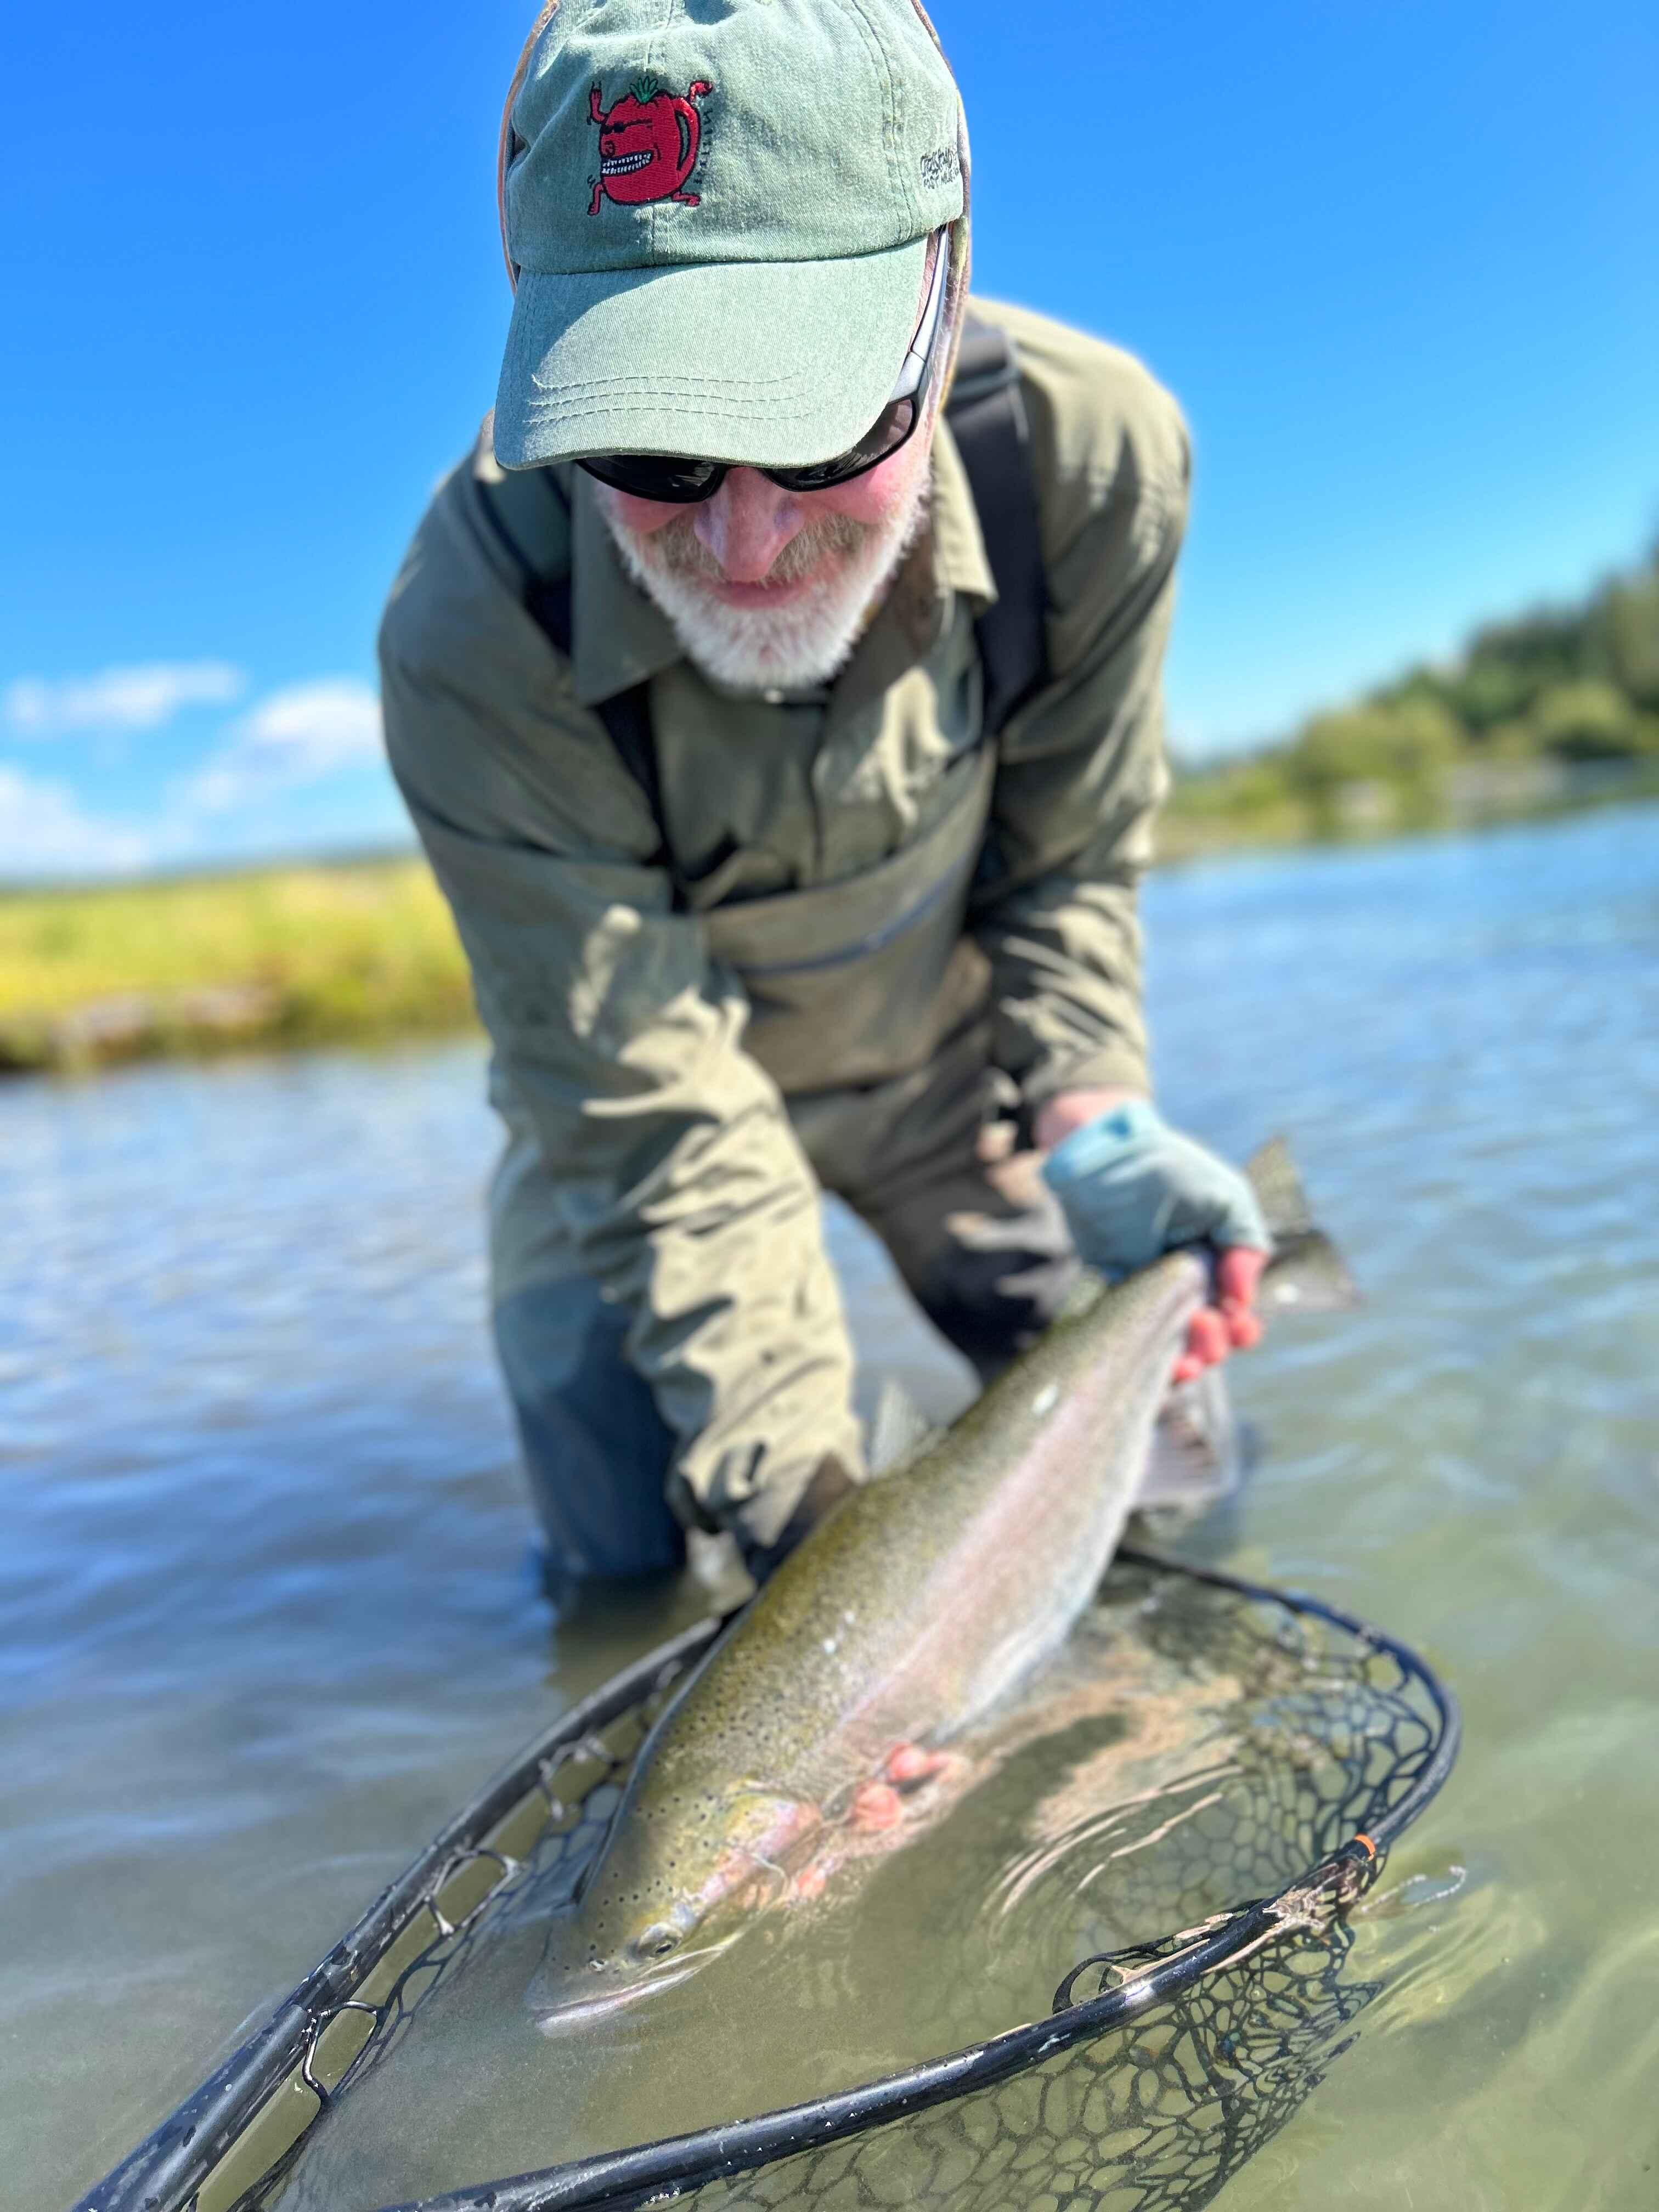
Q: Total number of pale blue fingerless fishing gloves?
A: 1